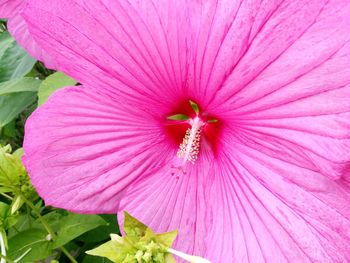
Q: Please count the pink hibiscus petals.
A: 5